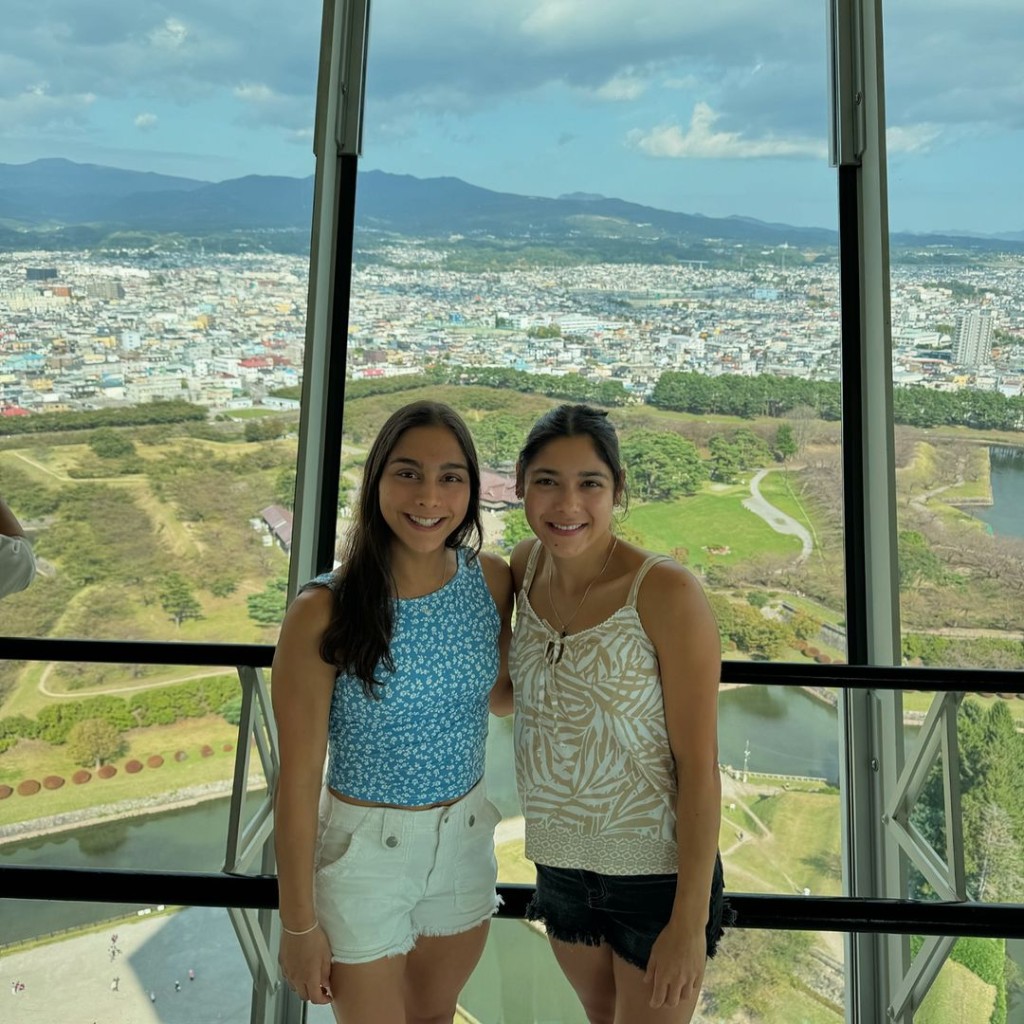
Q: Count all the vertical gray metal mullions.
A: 2